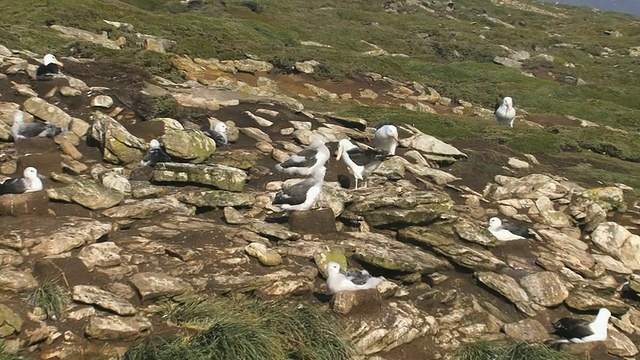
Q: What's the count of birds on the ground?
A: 13